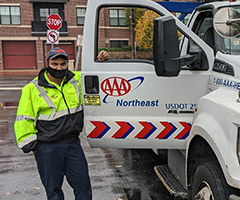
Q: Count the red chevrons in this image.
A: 5